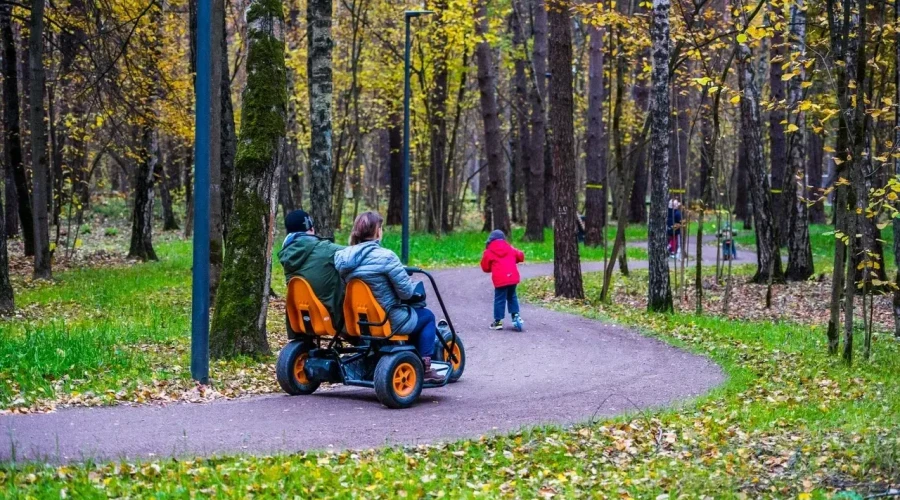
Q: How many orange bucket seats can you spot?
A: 2